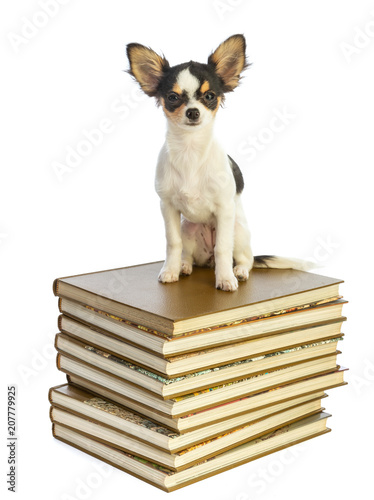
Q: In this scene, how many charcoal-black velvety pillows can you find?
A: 0